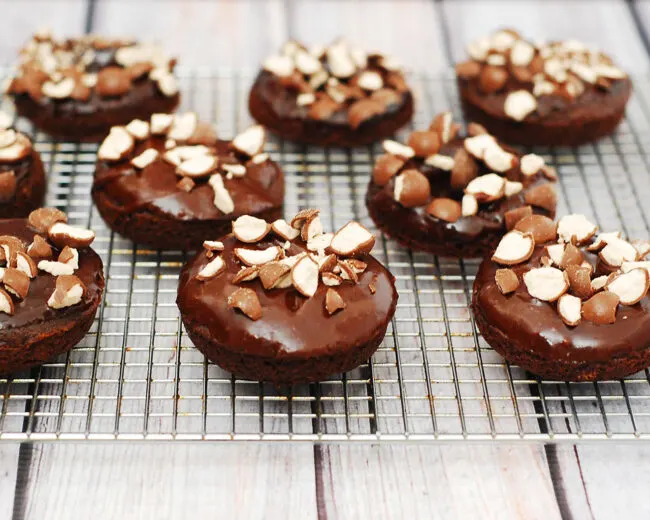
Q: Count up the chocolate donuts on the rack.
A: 9